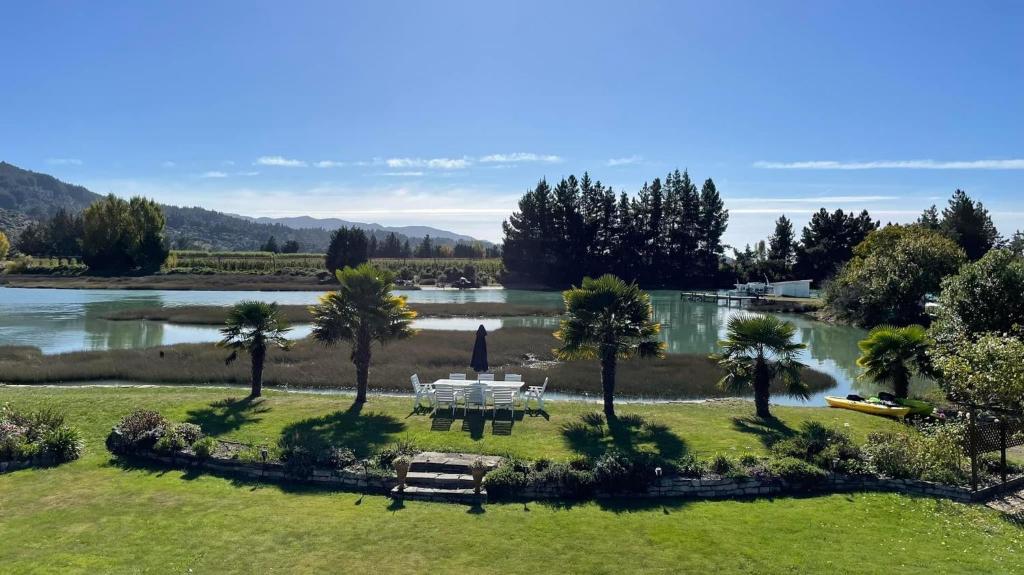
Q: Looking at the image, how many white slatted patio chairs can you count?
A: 8